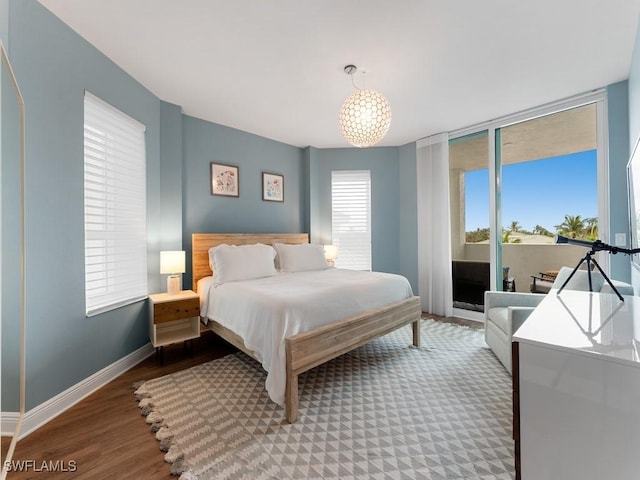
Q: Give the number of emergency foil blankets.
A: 0